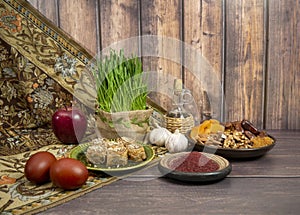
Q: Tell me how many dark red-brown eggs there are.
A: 2